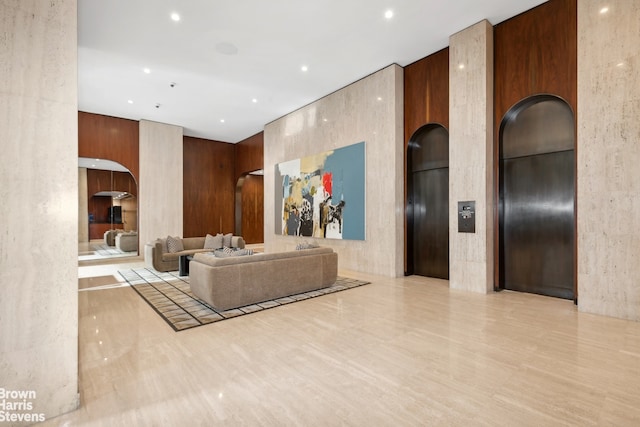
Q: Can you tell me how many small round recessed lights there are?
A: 7